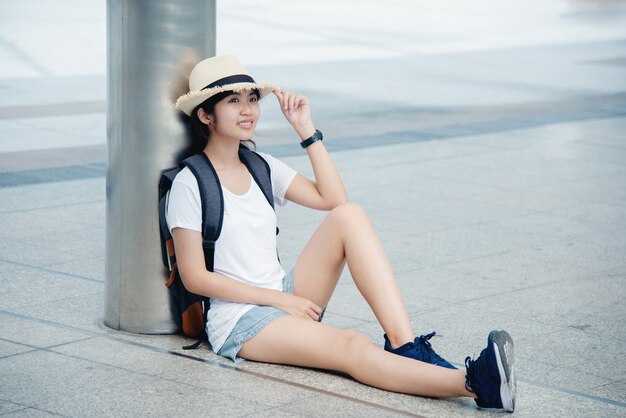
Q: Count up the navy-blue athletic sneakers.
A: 2